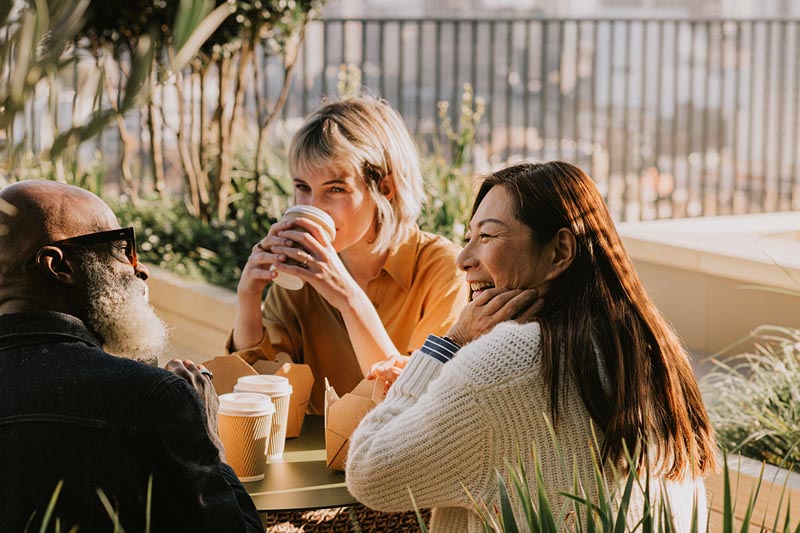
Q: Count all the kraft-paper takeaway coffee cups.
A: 3